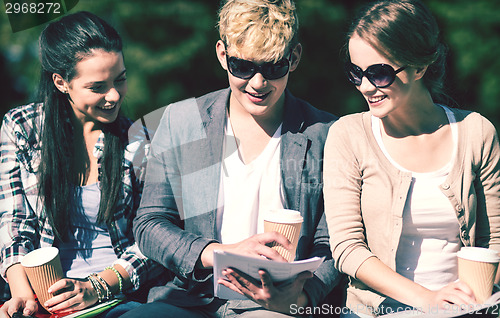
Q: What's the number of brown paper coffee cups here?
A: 3